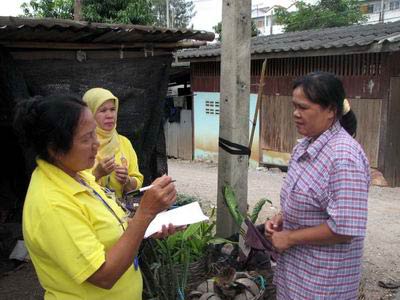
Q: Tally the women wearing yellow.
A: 2